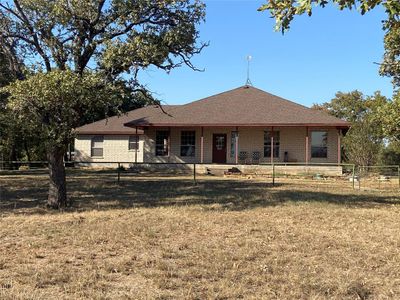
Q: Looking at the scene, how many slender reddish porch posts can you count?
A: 7